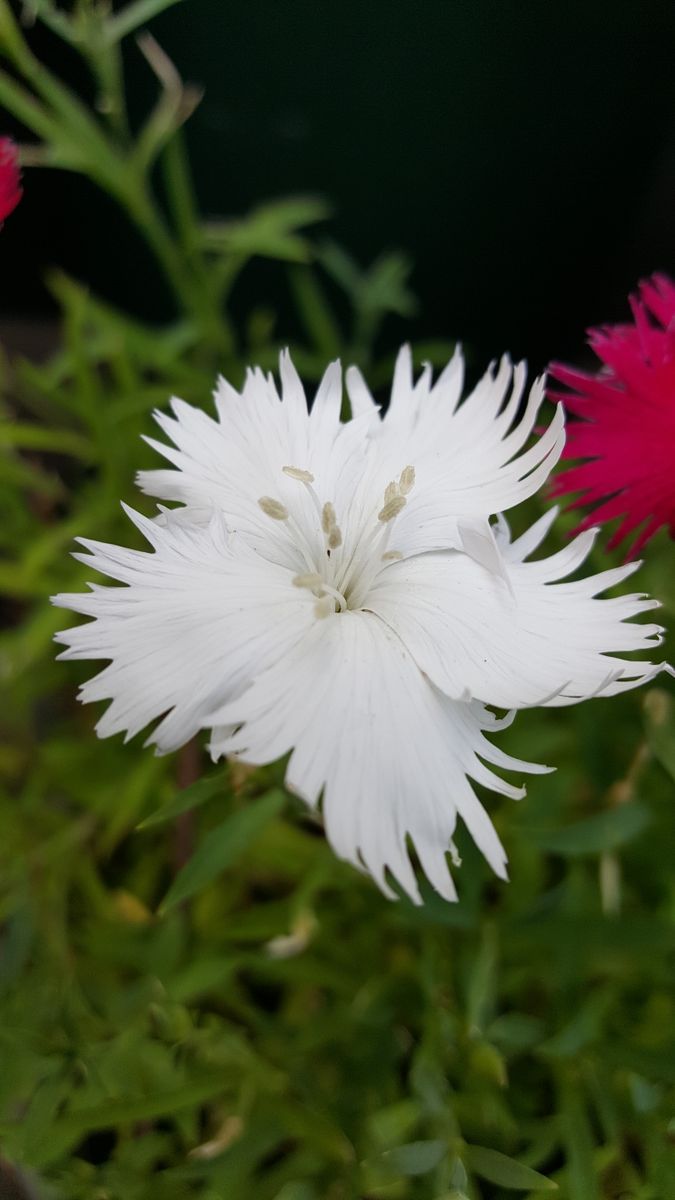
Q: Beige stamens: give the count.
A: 10